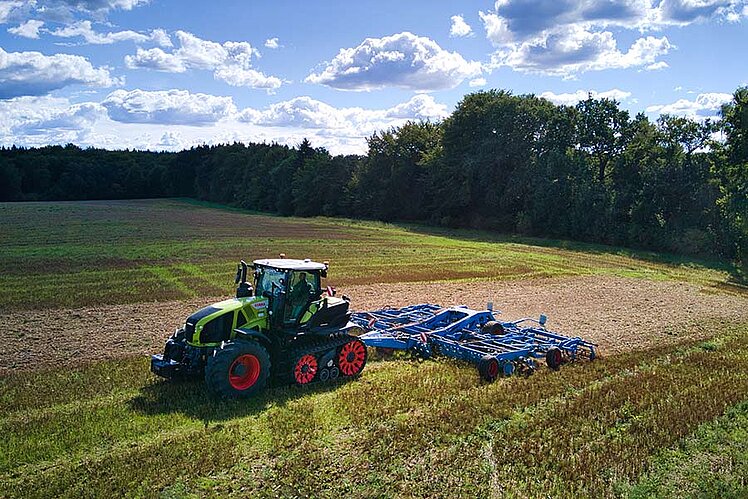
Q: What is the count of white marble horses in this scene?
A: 0